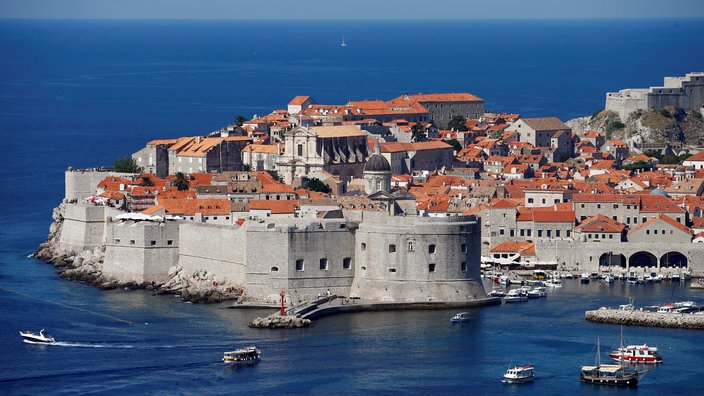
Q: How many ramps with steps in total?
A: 1